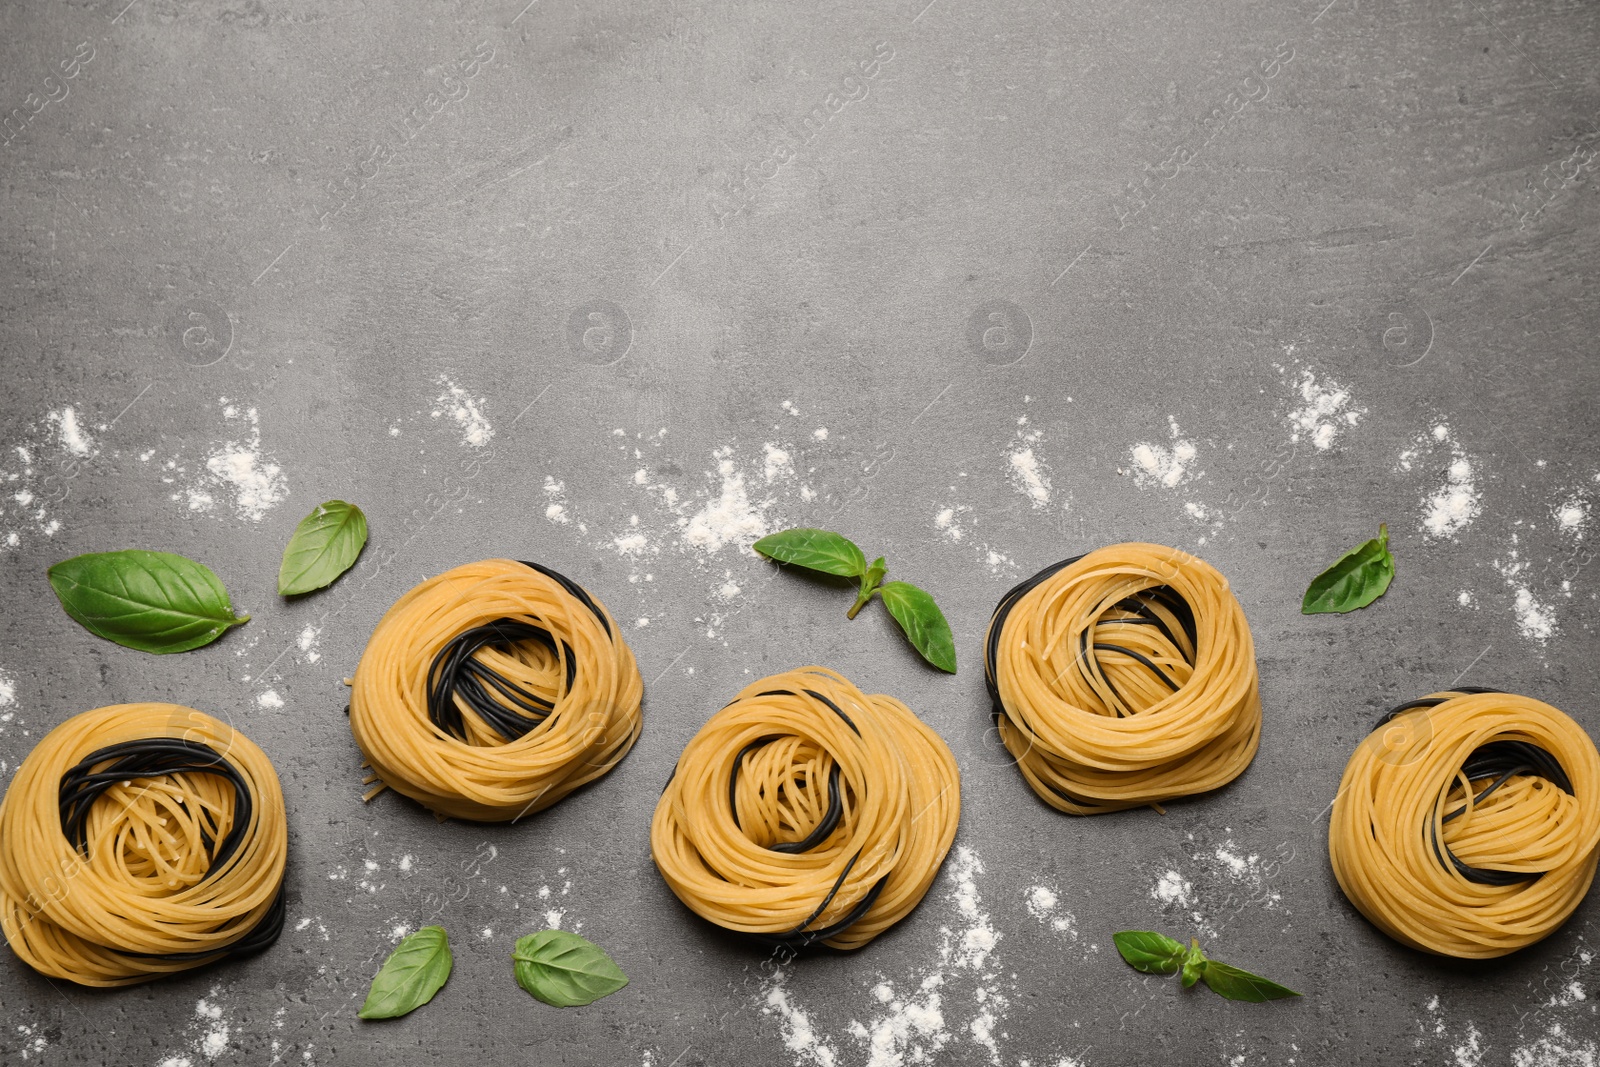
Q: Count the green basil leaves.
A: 9